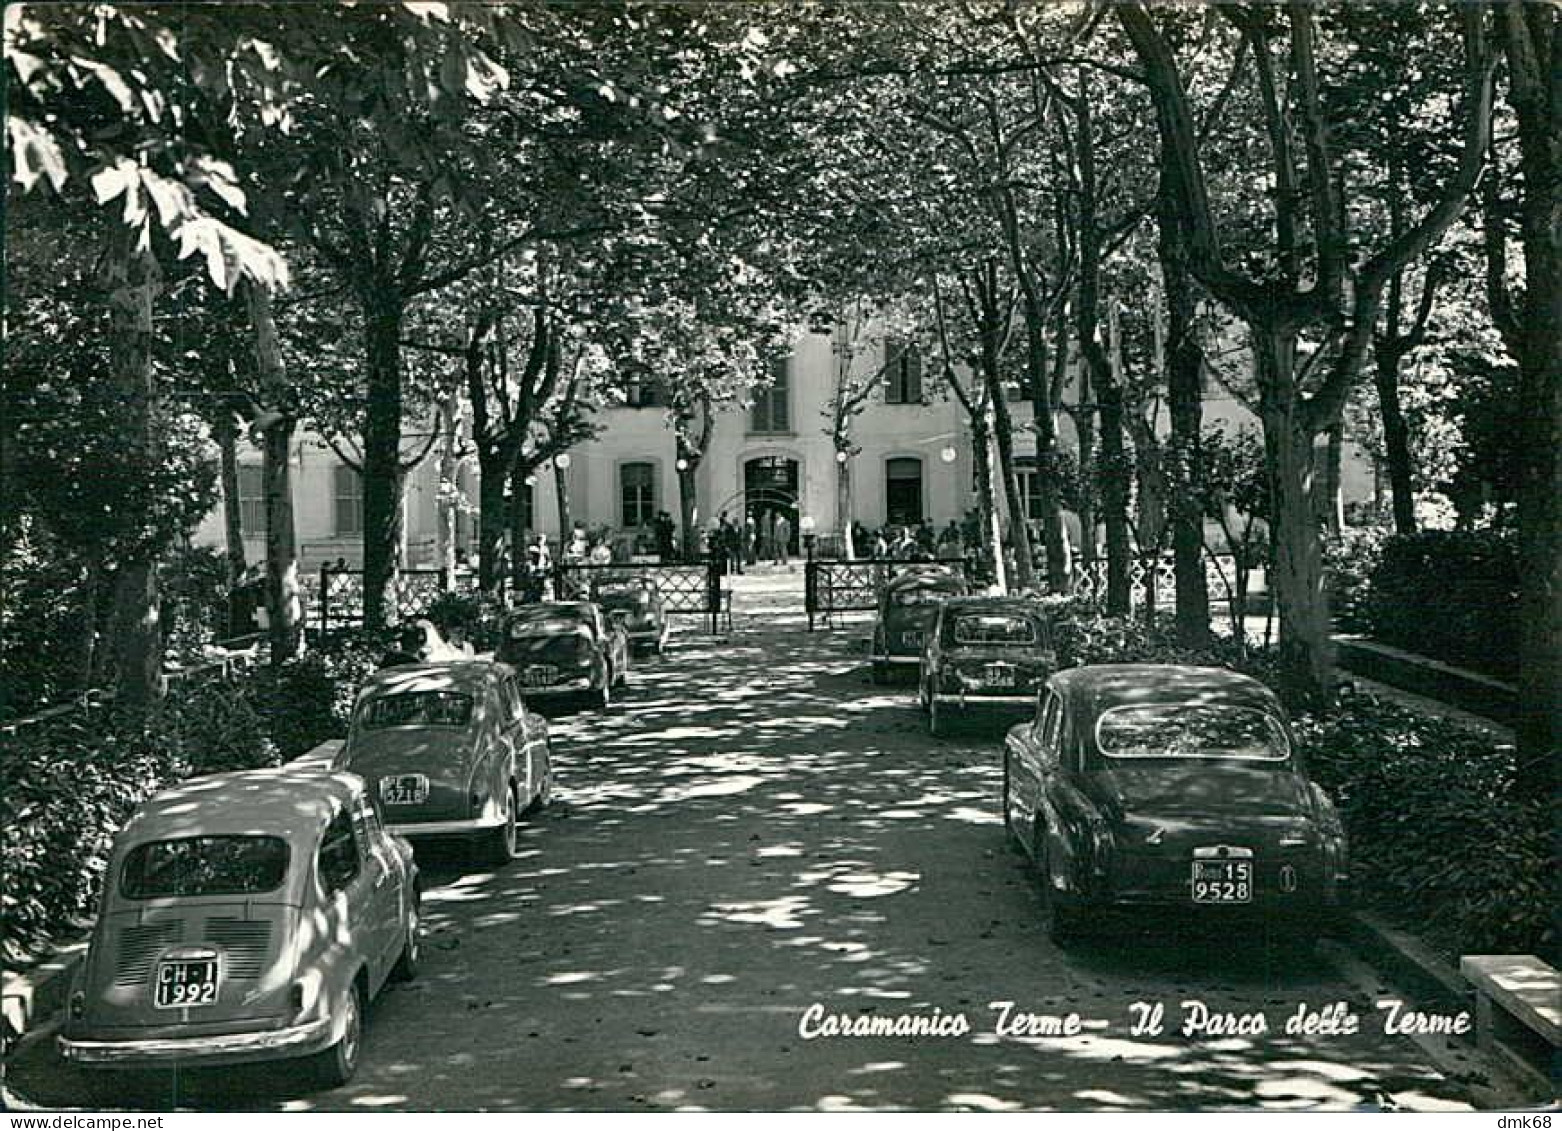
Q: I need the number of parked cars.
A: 7